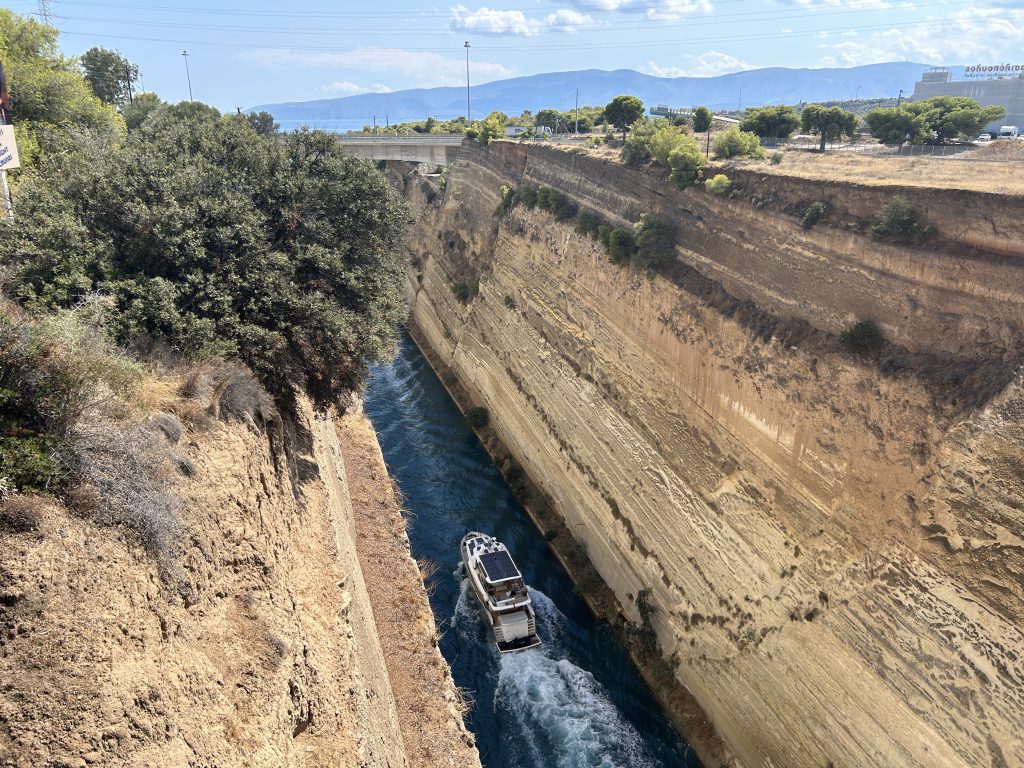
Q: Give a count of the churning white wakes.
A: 1